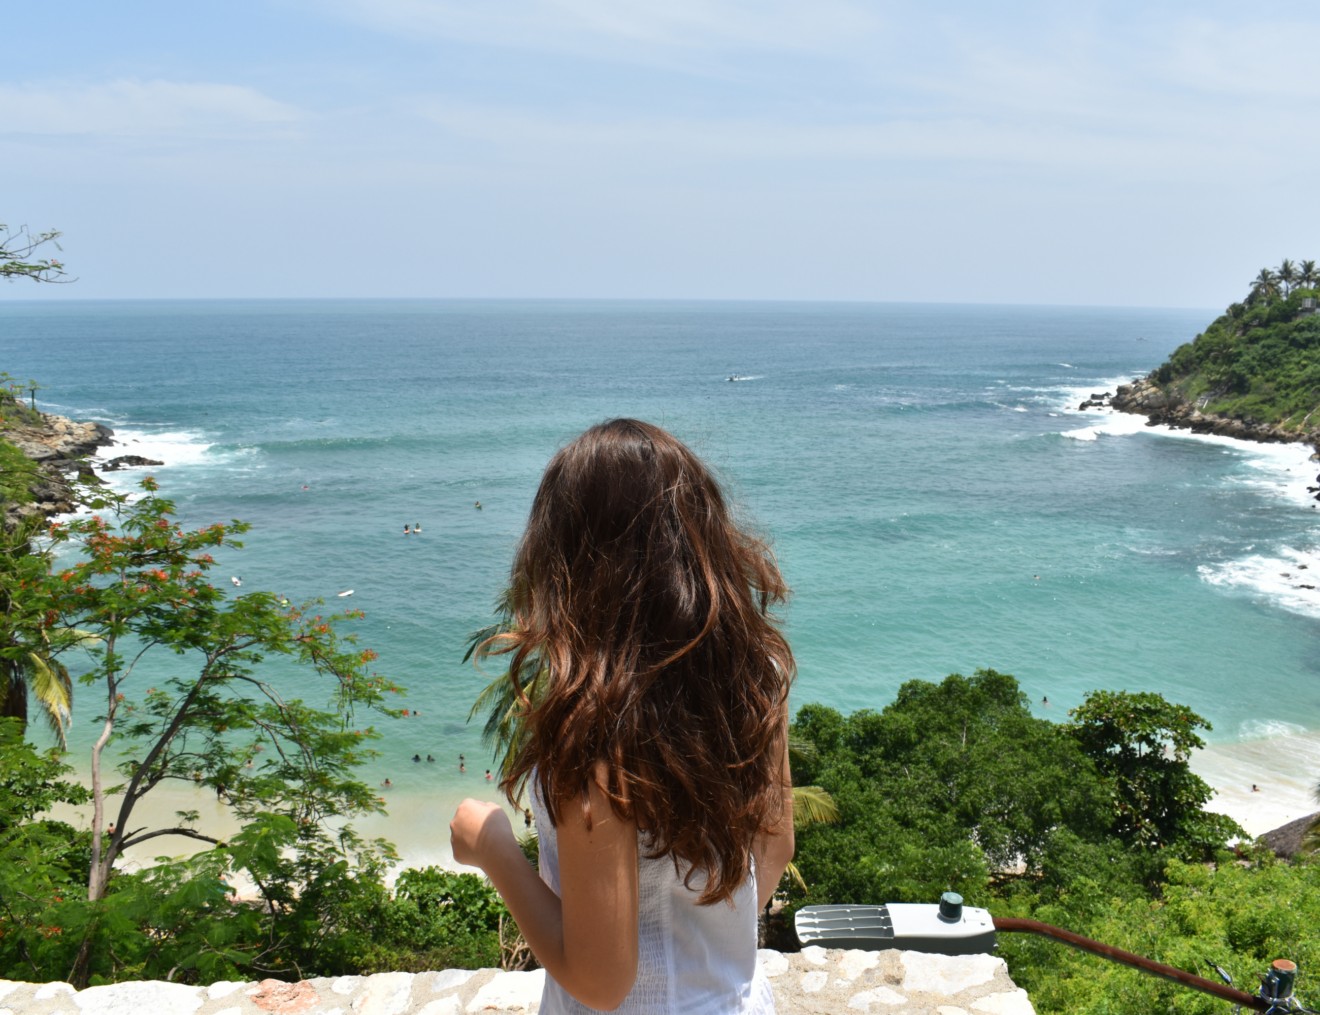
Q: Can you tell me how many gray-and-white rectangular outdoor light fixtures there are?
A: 1